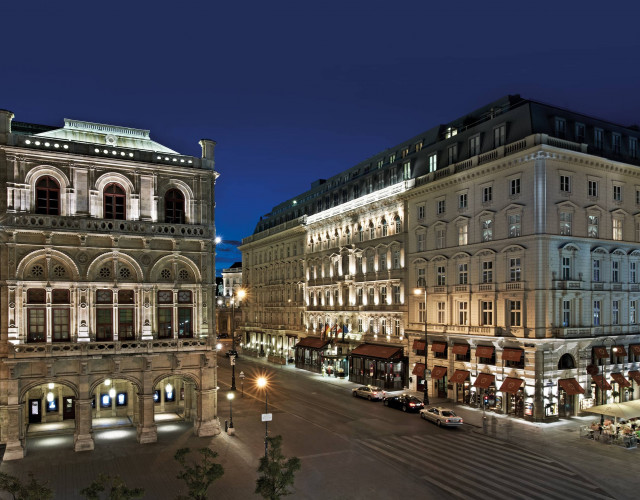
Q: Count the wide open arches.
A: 3